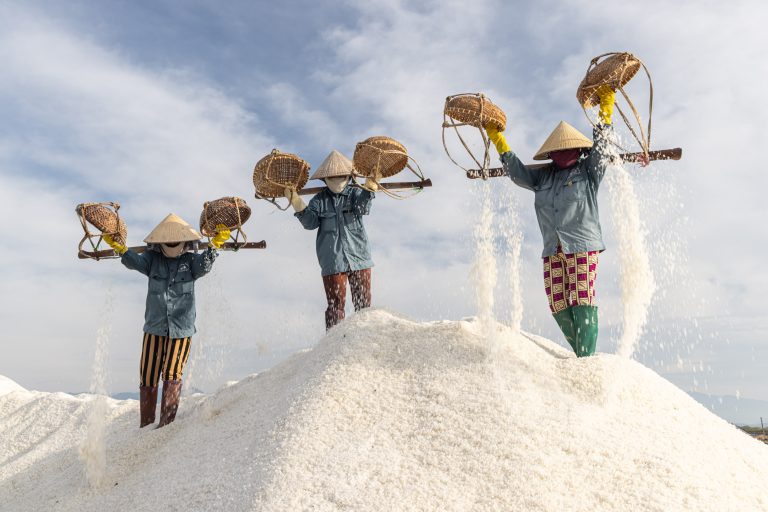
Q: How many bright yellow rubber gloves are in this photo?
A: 4